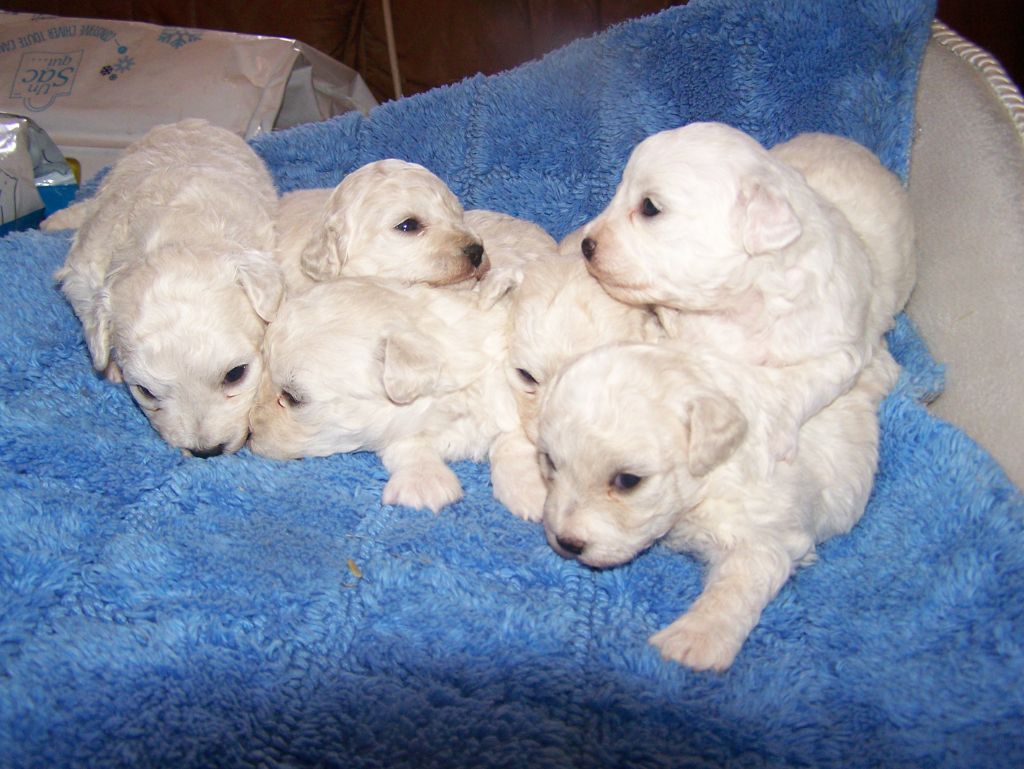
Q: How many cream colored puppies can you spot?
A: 6